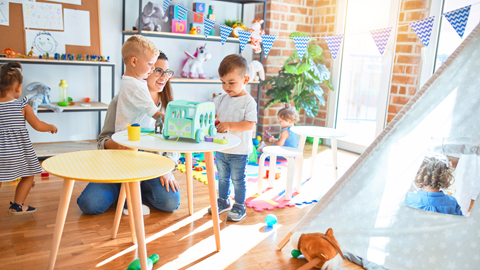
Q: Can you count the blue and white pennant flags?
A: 11